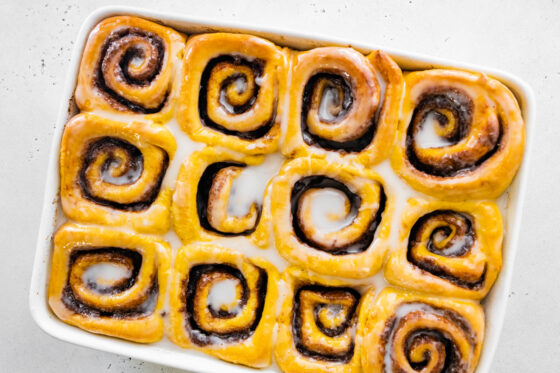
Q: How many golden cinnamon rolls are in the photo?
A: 12